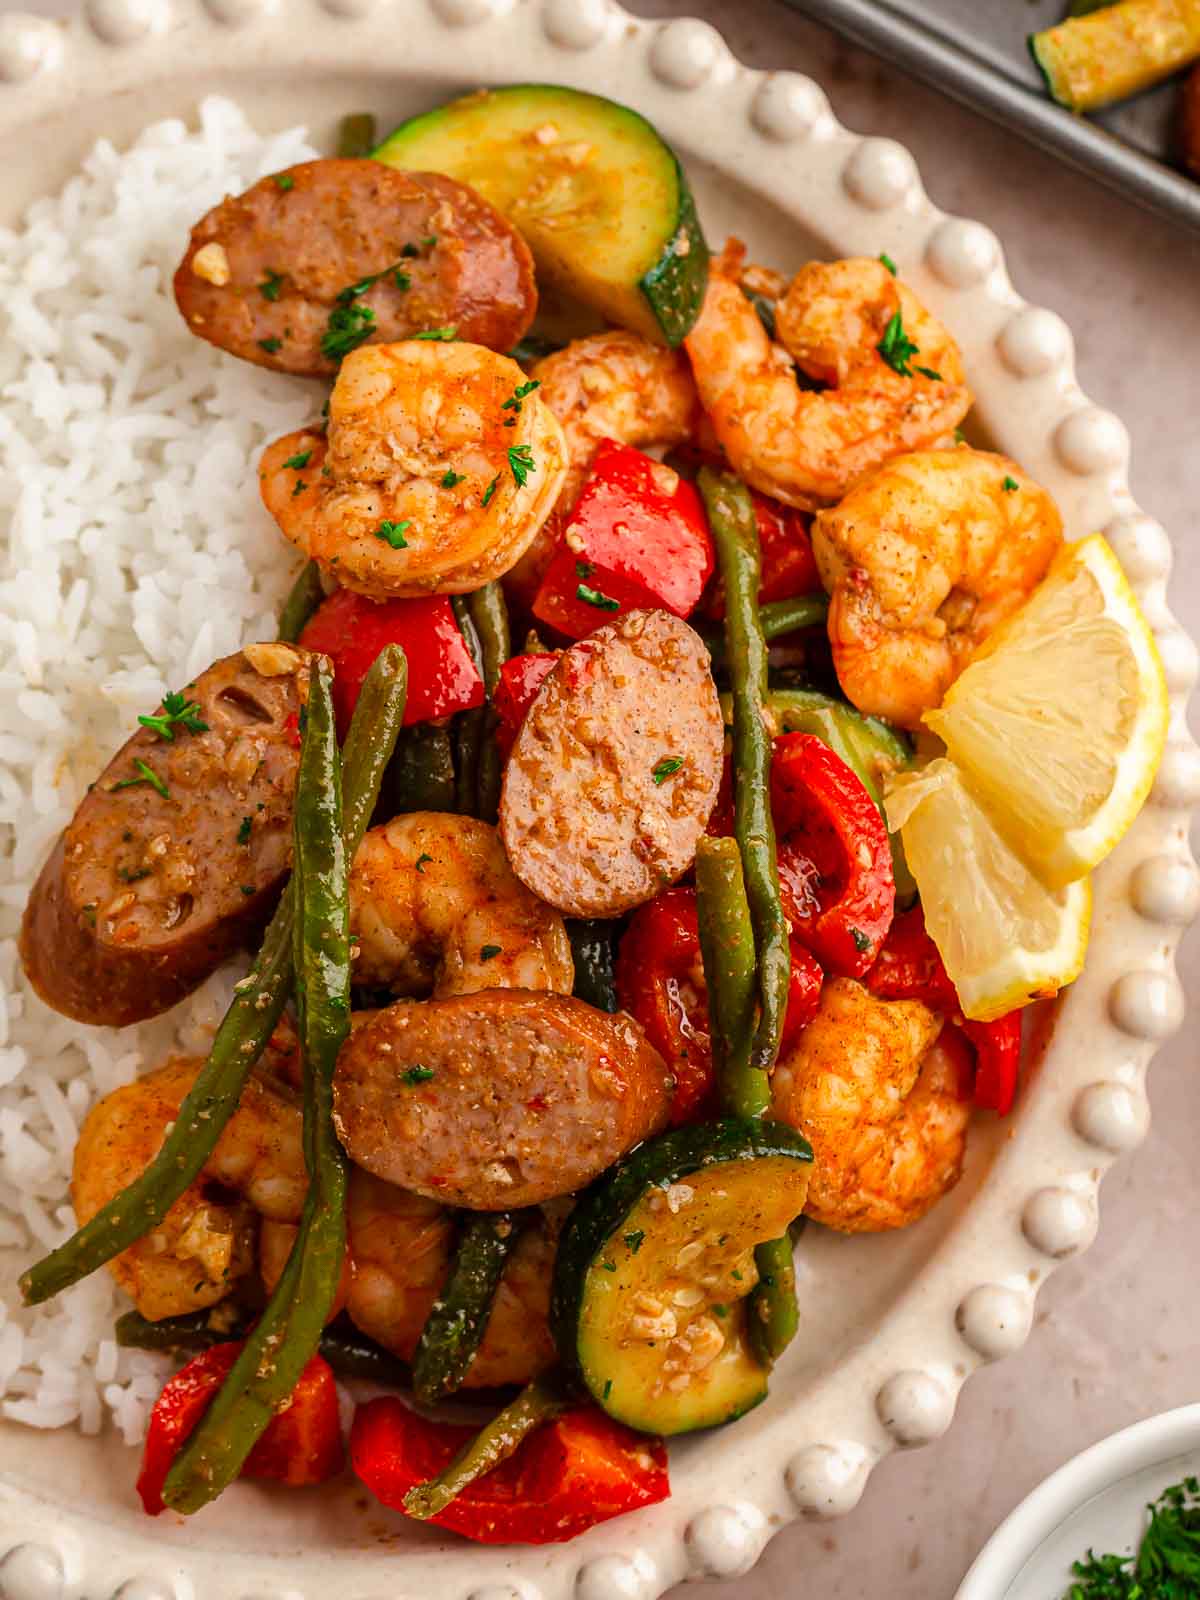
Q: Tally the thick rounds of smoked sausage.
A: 4